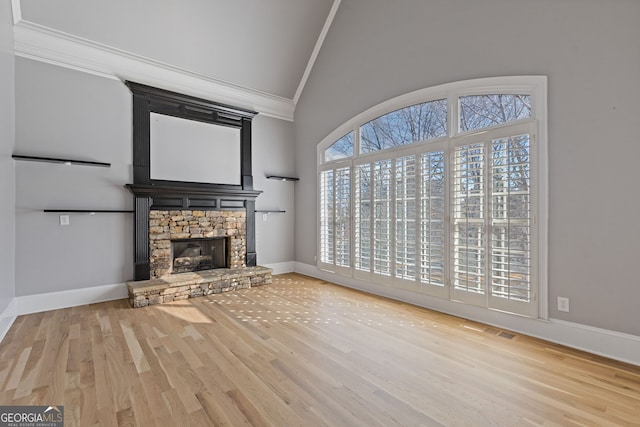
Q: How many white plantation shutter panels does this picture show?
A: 8